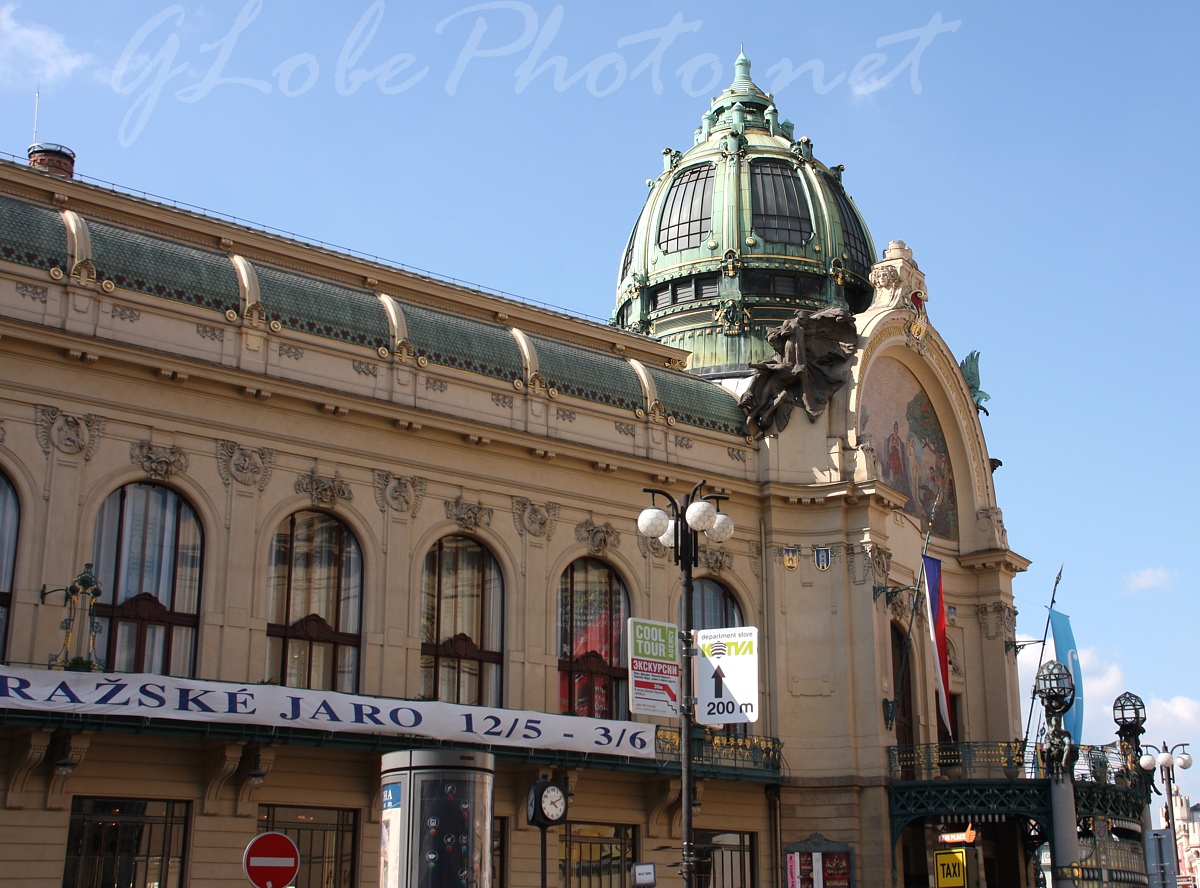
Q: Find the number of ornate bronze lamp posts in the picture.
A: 2